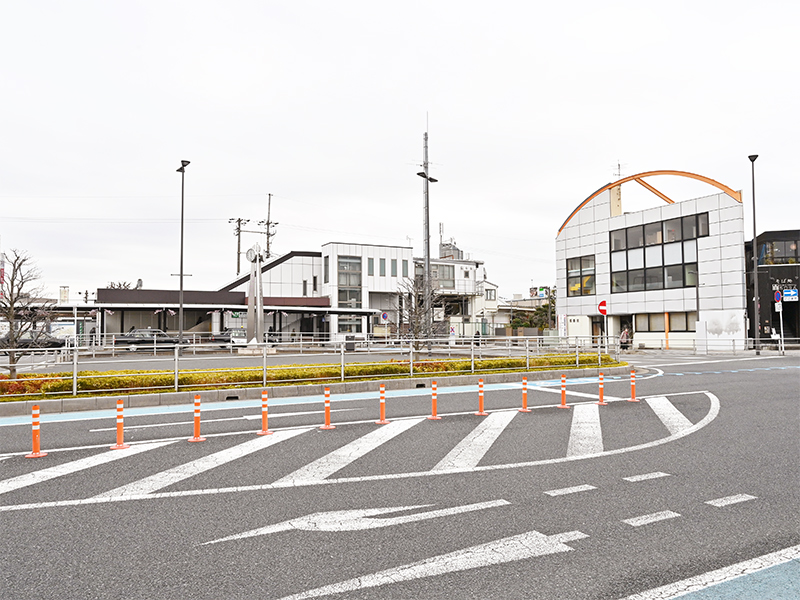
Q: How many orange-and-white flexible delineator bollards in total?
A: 12